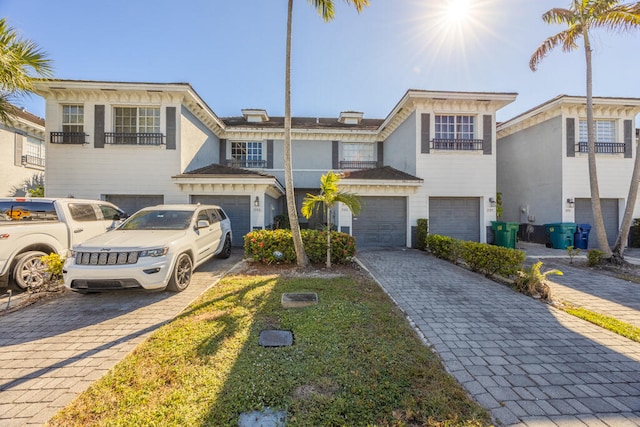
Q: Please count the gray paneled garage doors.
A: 5